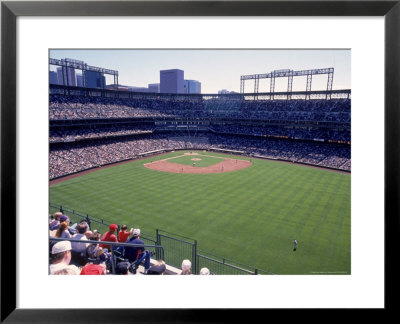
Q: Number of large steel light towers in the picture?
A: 2